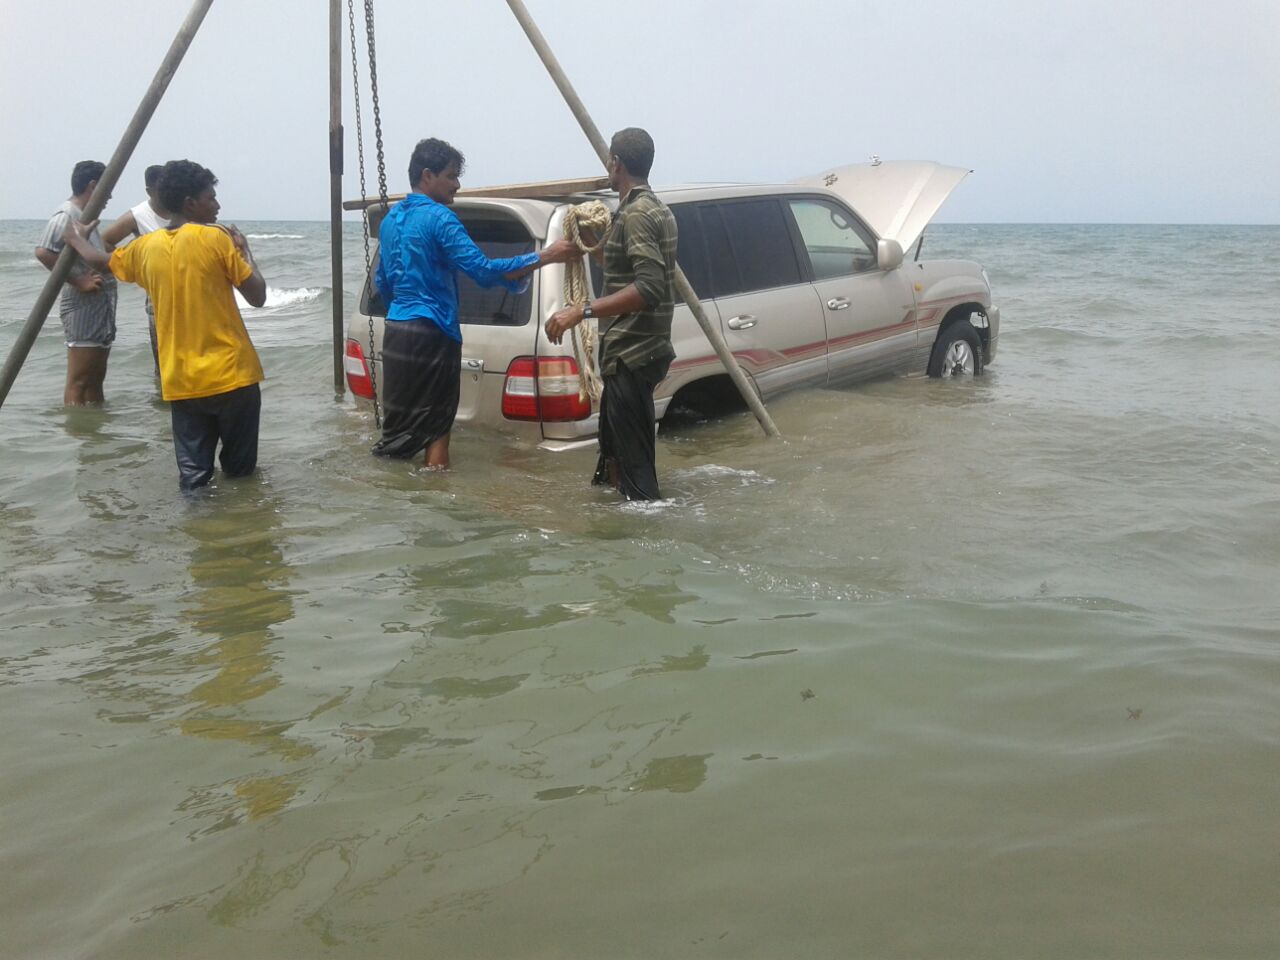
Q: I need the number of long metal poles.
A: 3